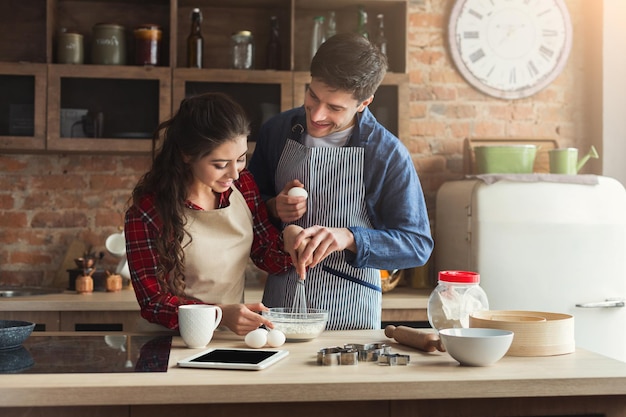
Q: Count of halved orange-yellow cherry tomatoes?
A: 0